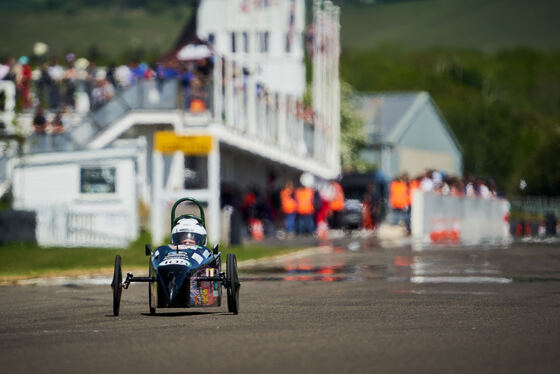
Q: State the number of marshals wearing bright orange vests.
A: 5